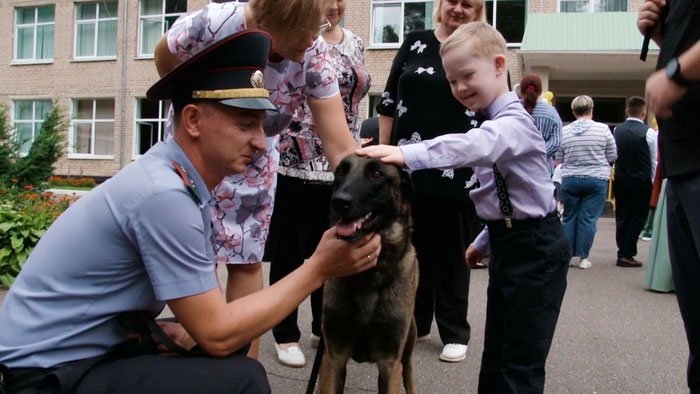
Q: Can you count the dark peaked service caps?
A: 1